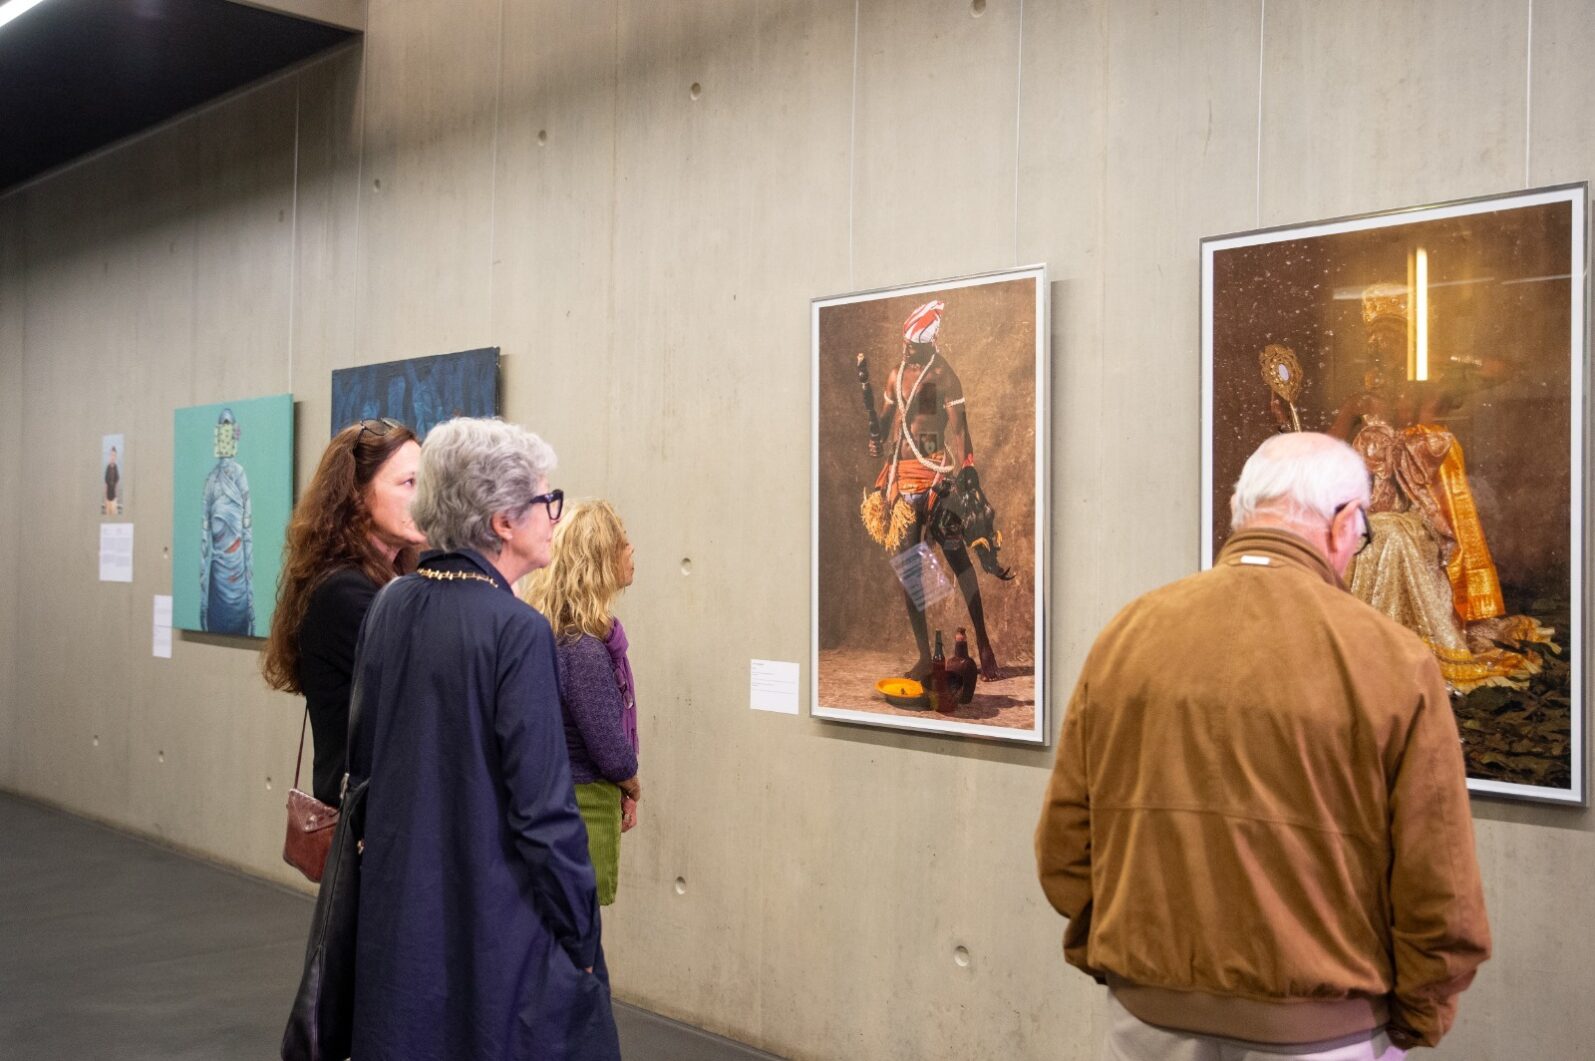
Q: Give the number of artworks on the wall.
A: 5